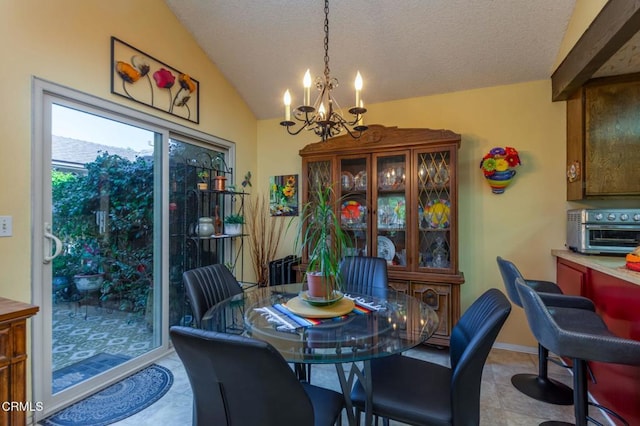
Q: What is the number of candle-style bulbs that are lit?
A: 5